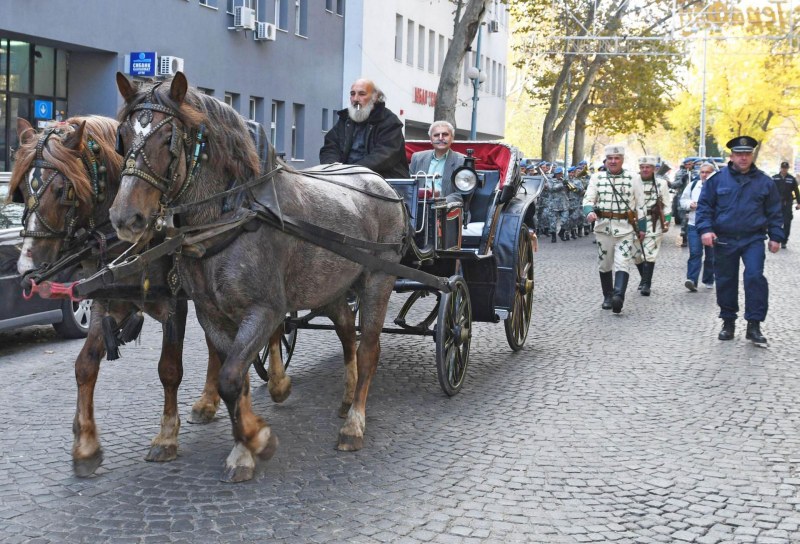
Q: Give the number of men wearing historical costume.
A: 2